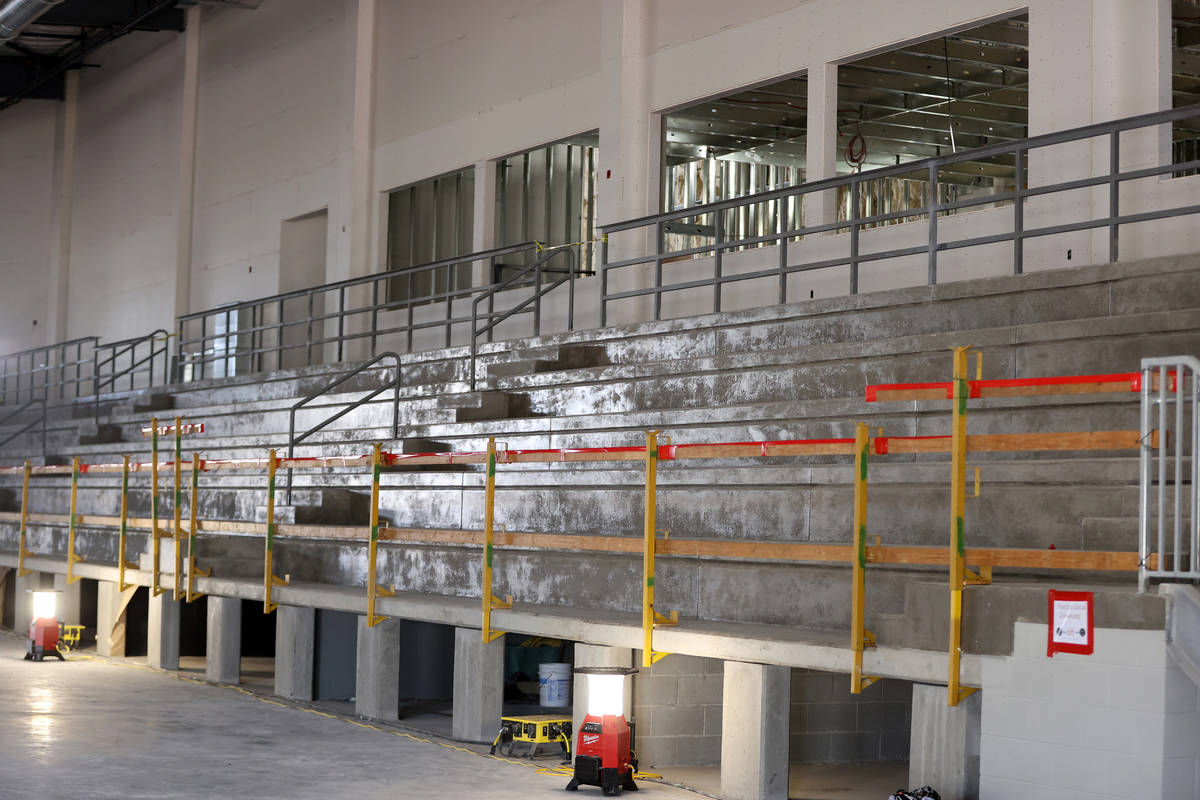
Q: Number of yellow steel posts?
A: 12